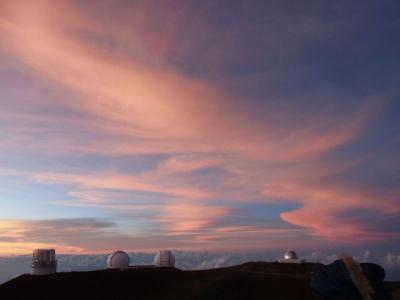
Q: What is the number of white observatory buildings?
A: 4